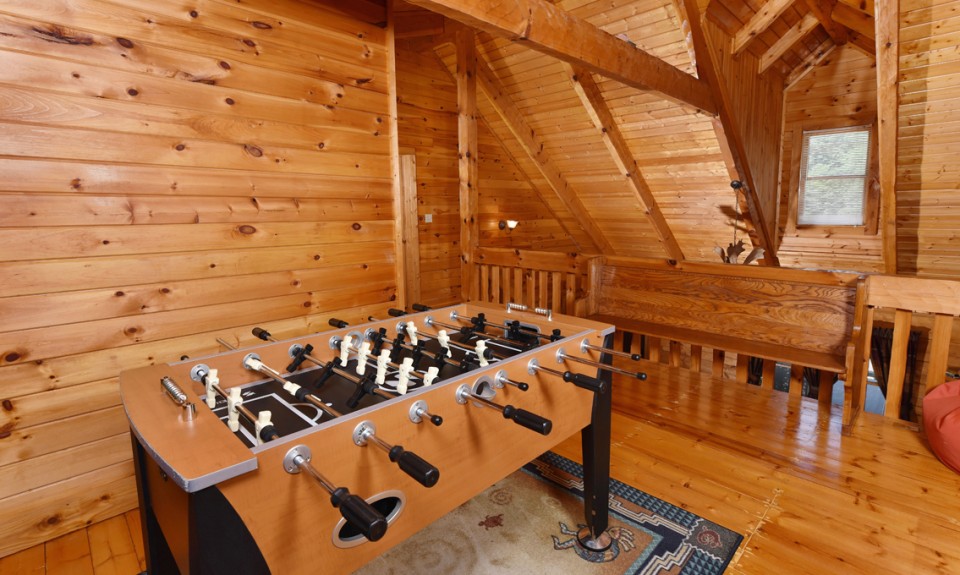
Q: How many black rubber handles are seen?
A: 8